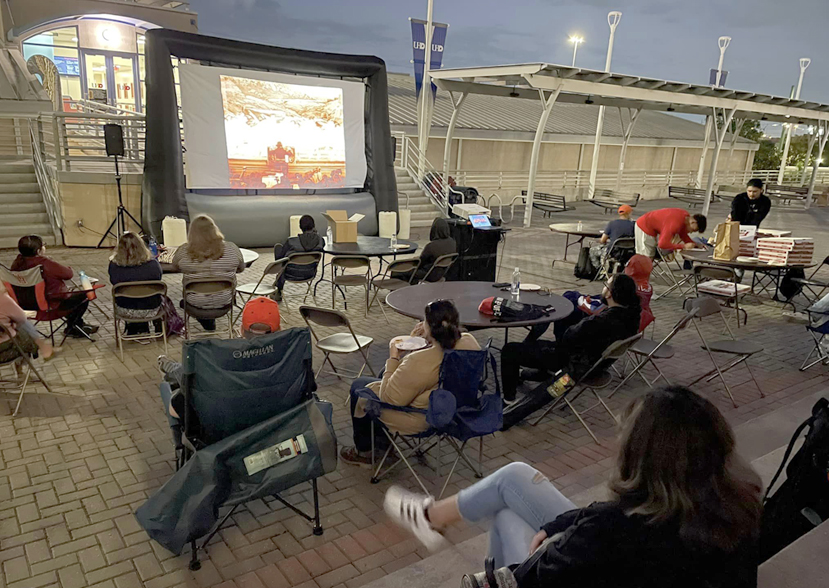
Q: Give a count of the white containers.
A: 4